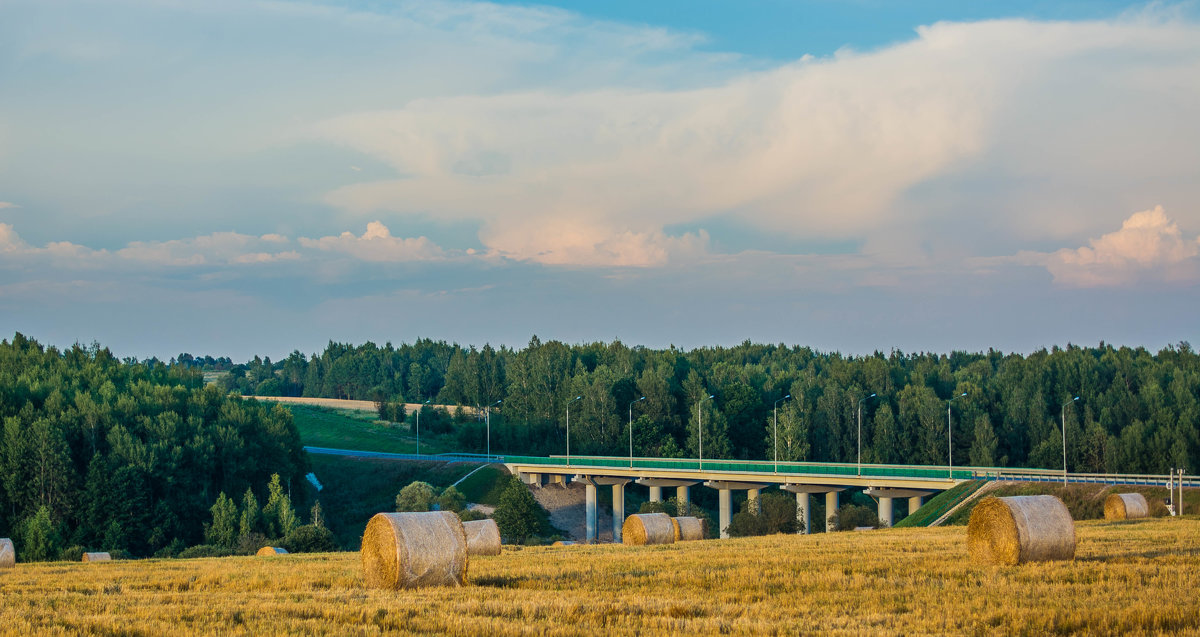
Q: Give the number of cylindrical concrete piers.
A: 10